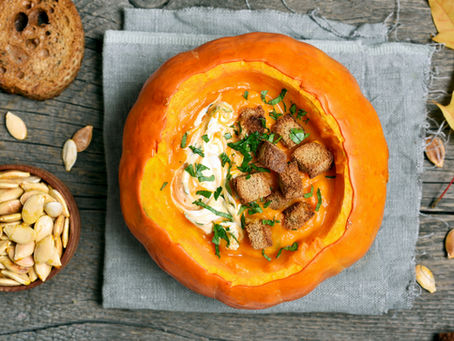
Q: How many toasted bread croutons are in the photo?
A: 9